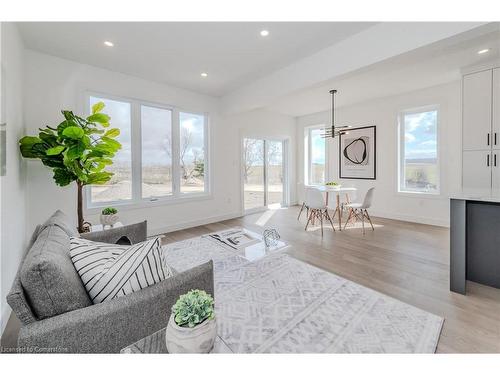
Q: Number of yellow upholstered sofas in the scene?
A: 0